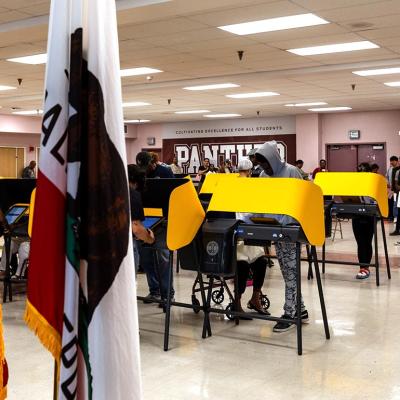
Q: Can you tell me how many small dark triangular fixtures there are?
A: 5